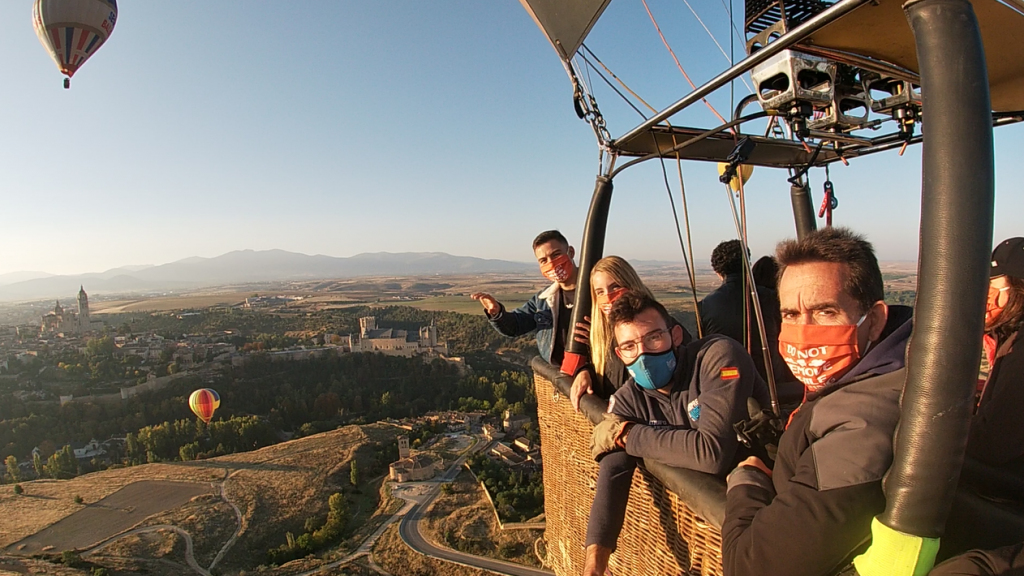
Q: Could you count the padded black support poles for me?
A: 3